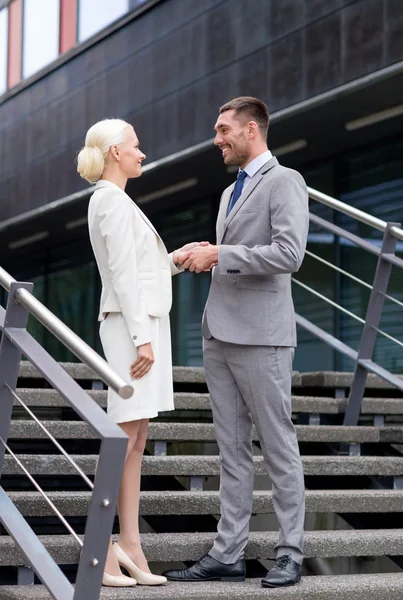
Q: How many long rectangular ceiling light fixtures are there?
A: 5